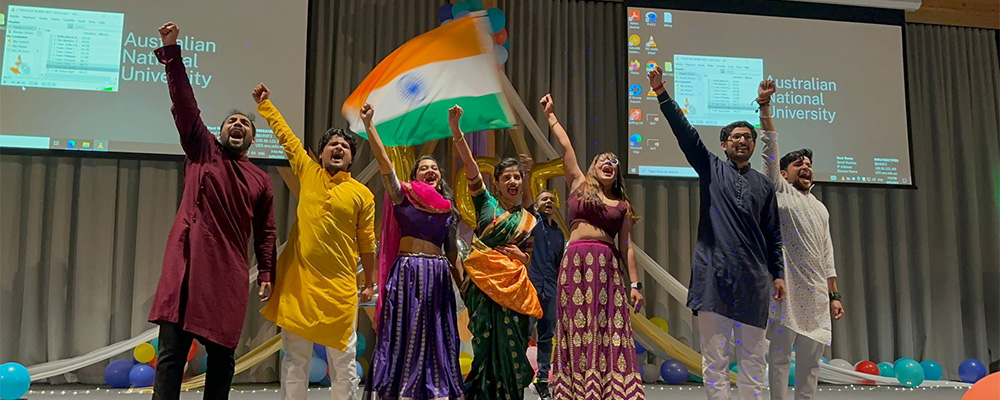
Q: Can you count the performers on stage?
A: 8